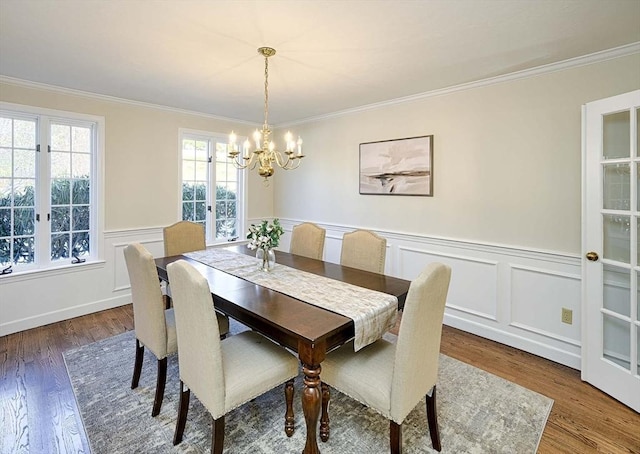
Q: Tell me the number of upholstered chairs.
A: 6